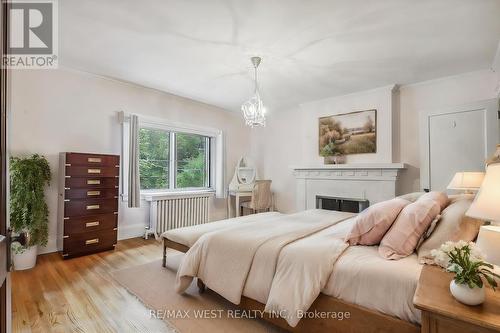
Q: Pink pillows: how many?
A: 2